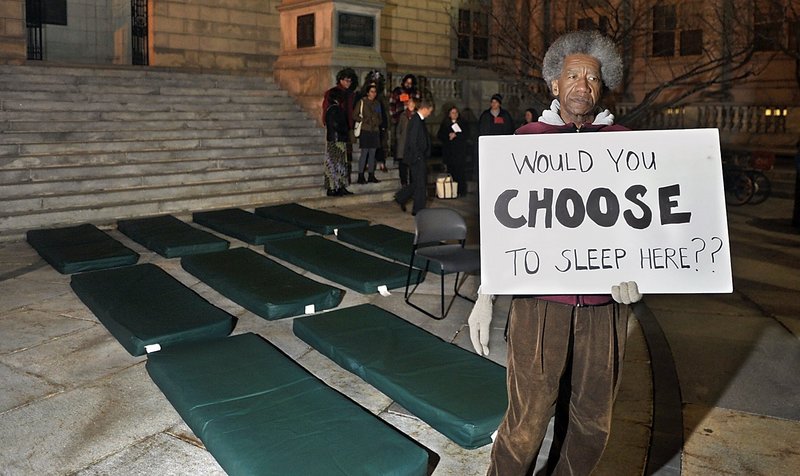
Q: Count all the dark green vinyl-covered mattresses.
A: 10